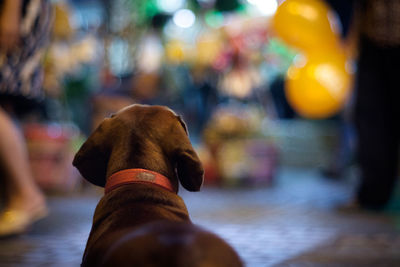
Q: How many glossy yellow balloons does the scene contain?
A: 2